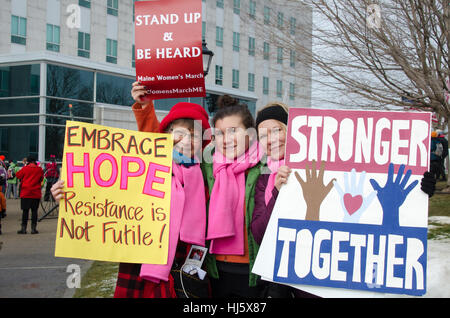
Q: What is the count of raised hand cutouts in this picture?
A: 3